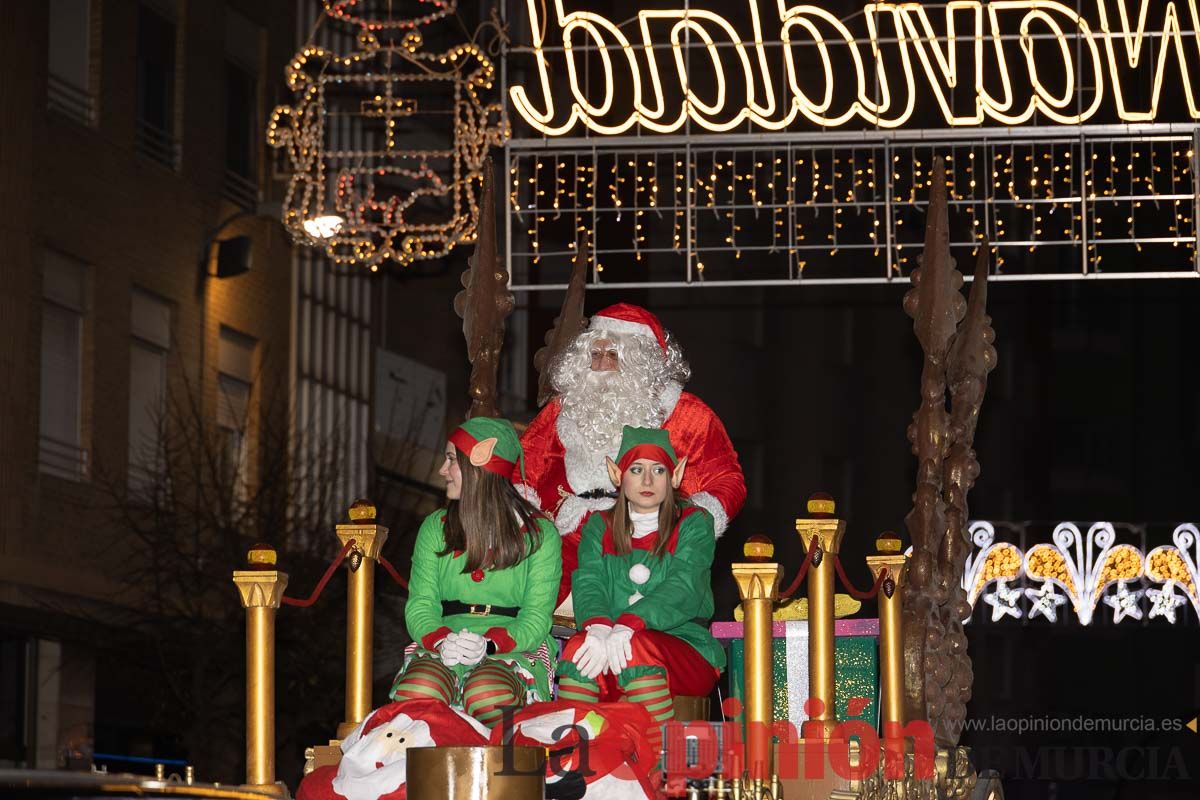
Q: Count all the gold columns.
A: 5